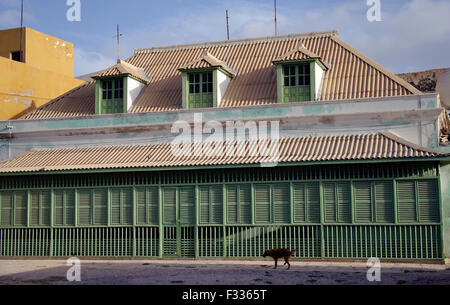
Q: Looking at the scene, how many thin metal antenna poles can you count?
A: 4